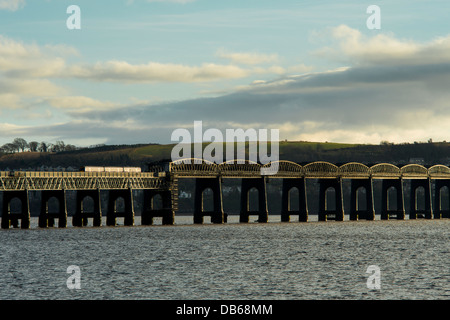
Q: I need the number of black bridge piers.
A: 13